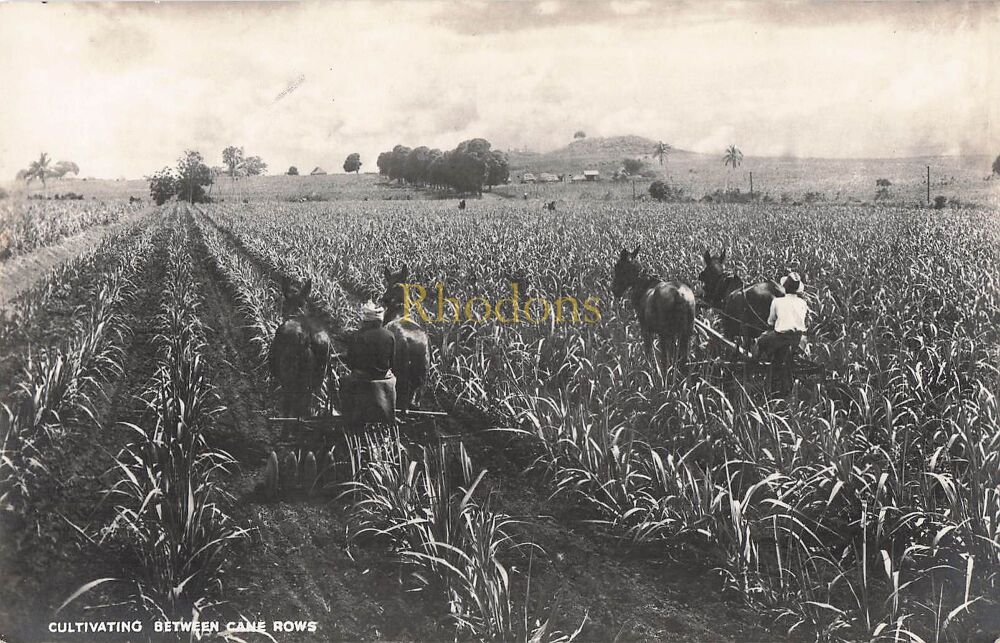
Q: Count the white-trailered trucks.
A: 0